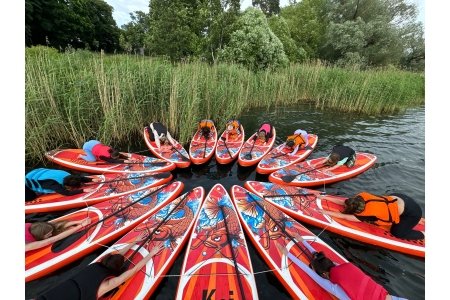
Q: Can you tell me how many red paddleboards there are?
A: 13